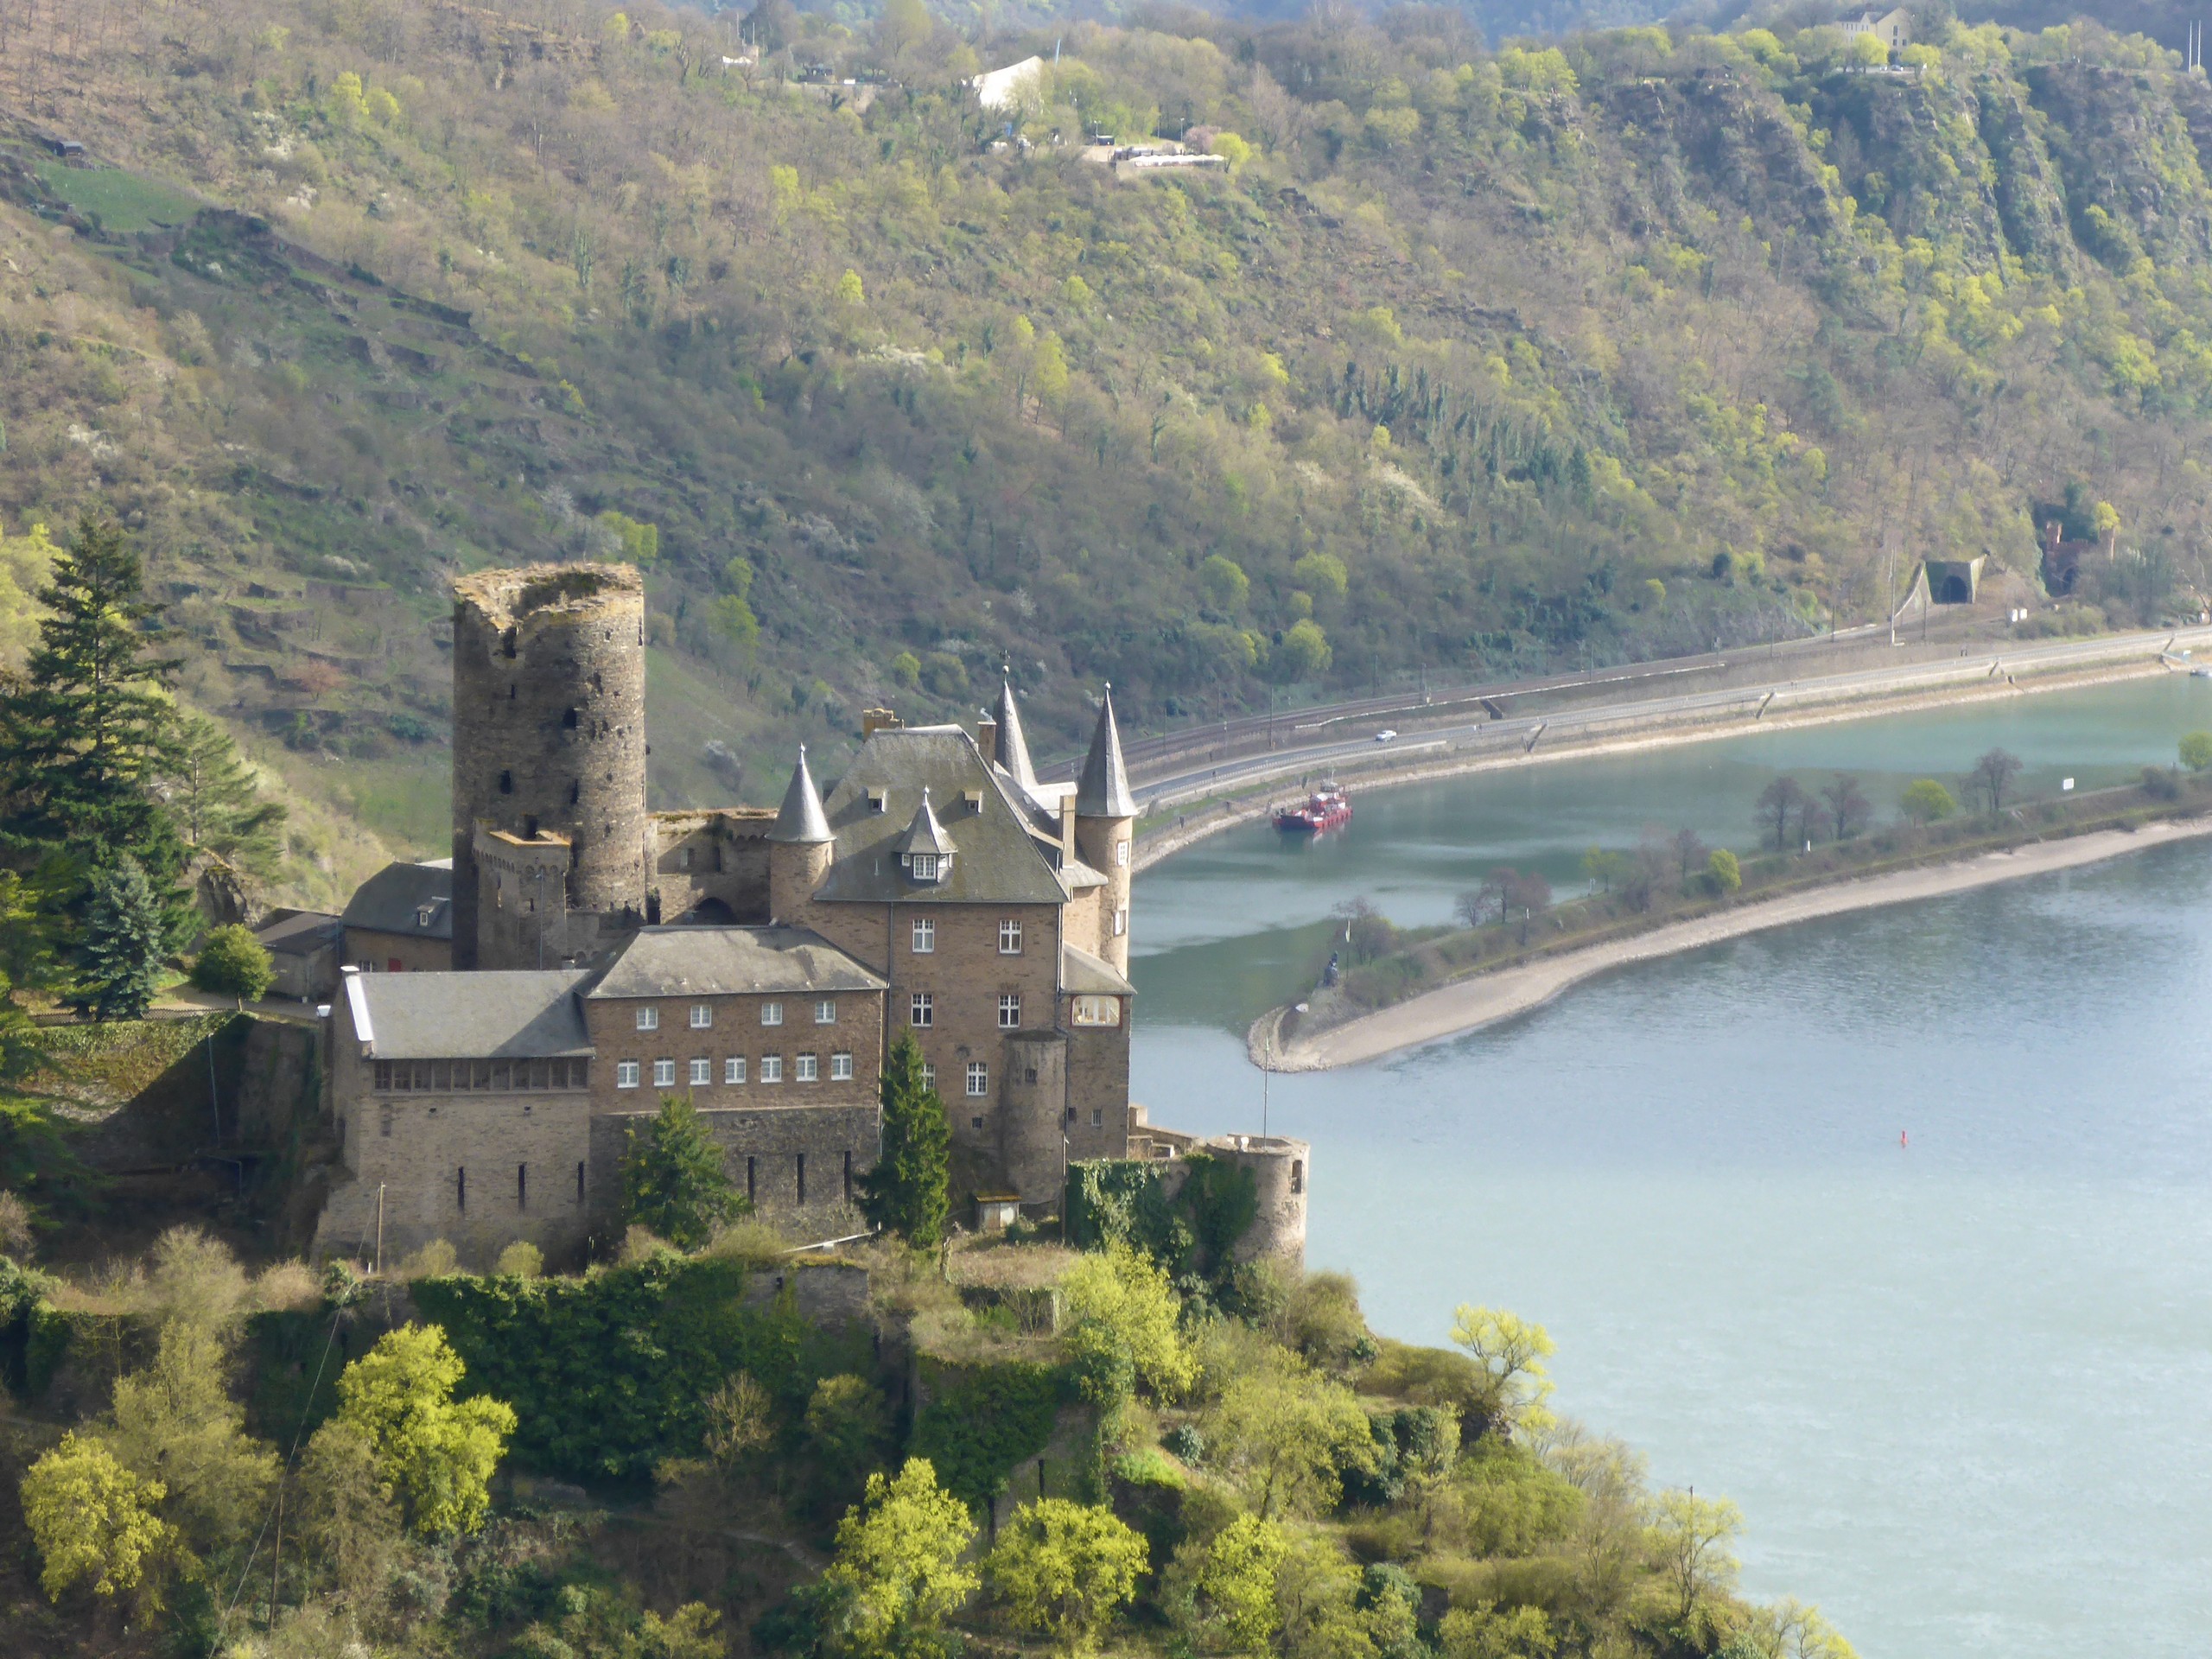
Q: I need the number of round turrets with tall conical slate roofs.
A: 3